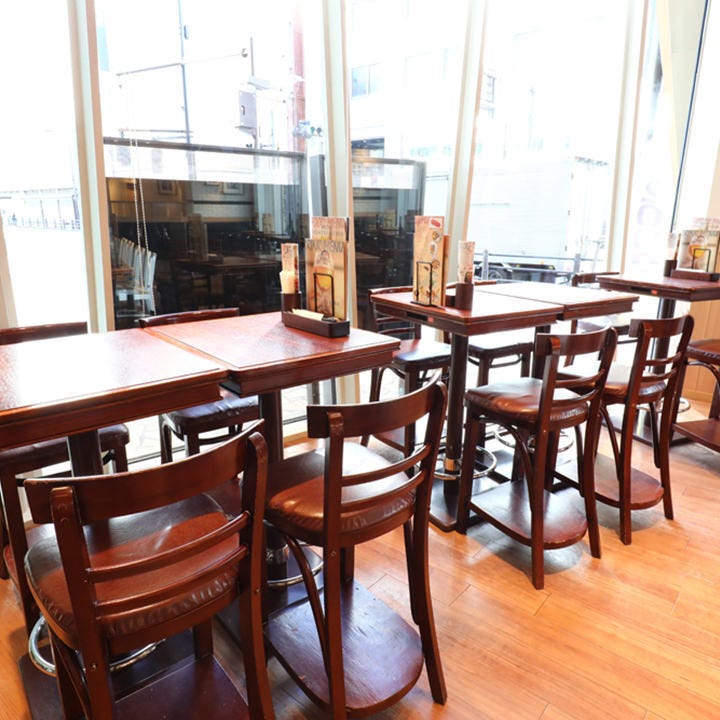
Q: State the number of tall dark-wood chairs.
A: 10